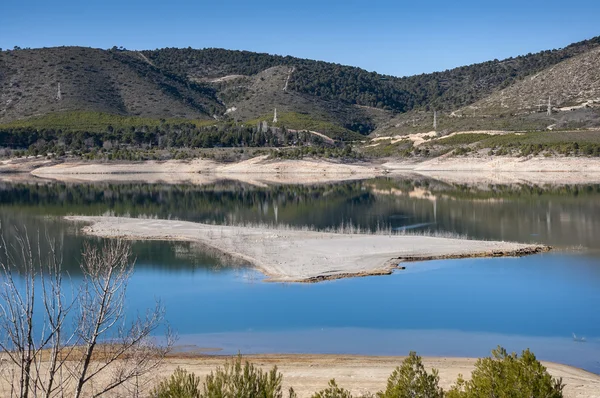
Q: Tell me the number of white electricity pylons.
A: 4